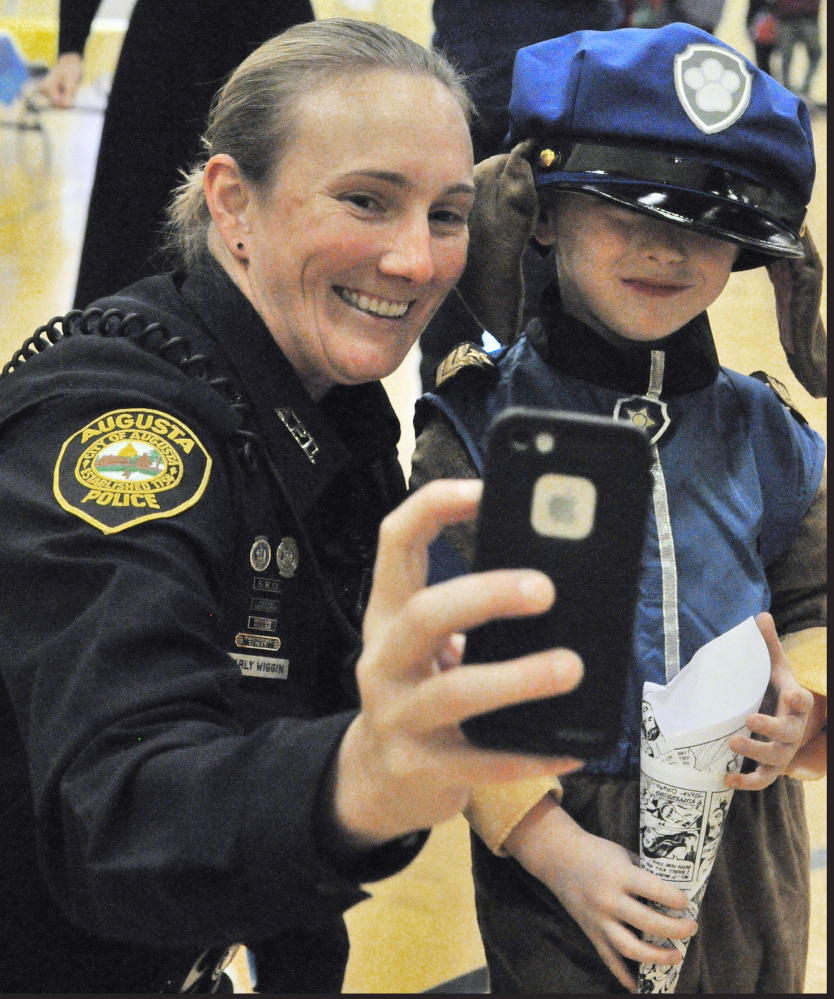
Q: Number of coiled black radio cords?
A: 1